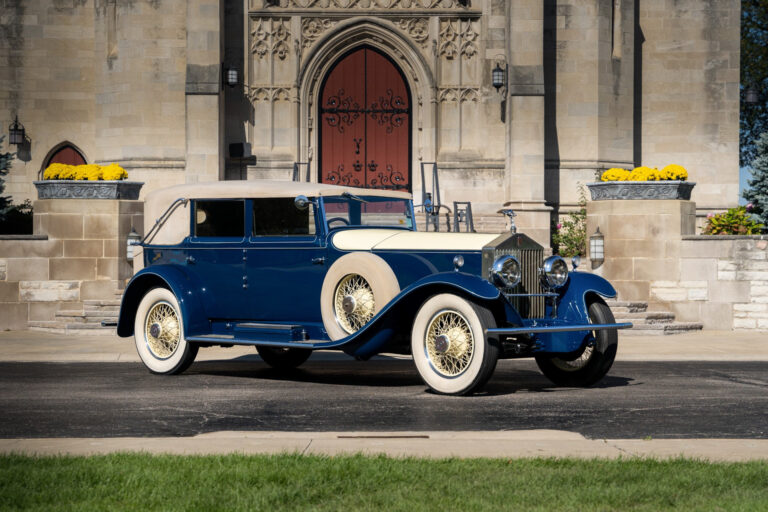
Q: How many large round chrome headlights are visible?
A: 2